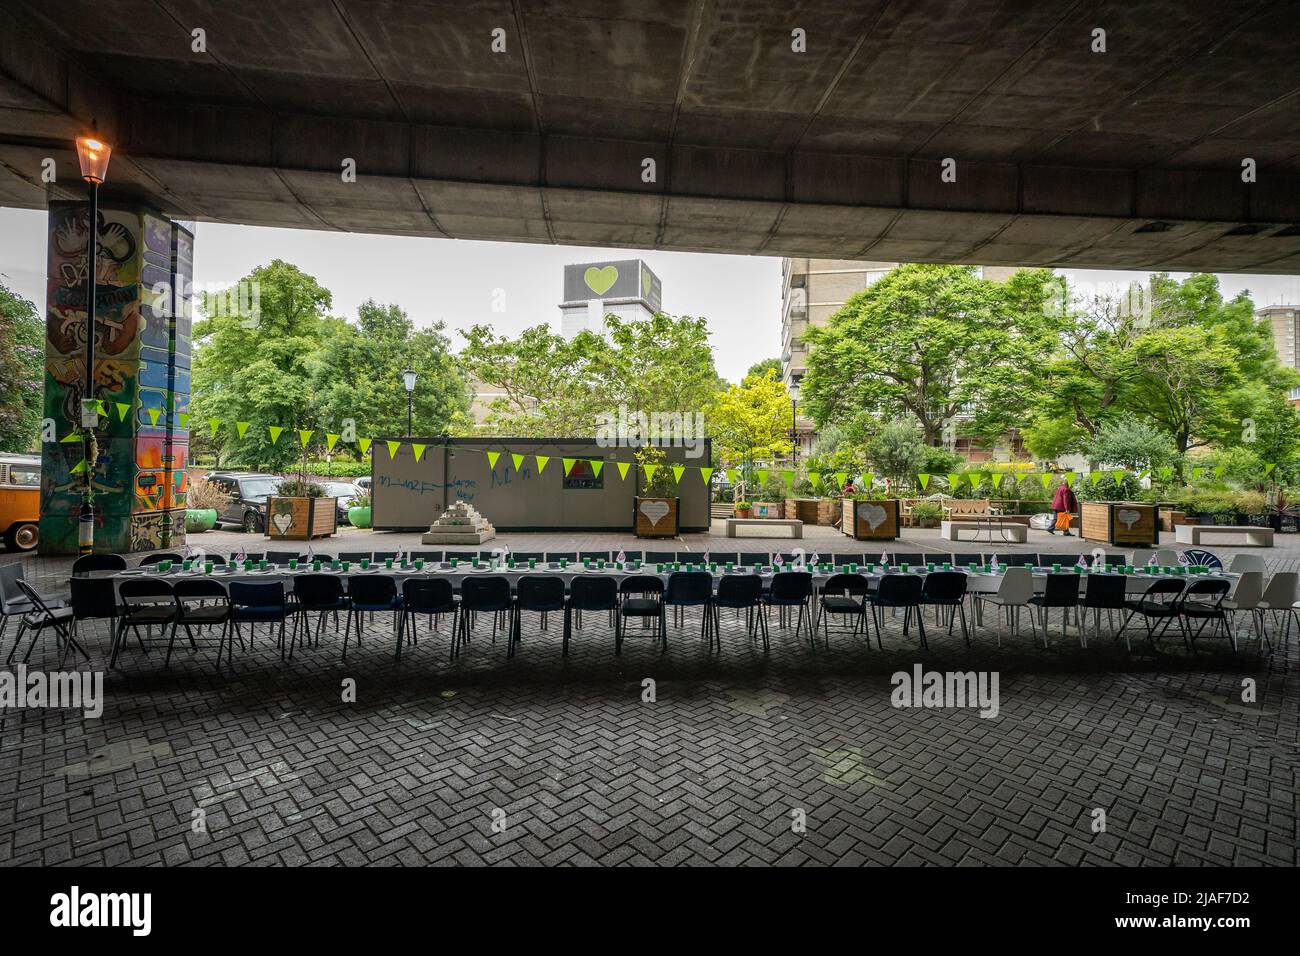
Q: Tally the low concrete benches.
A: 3